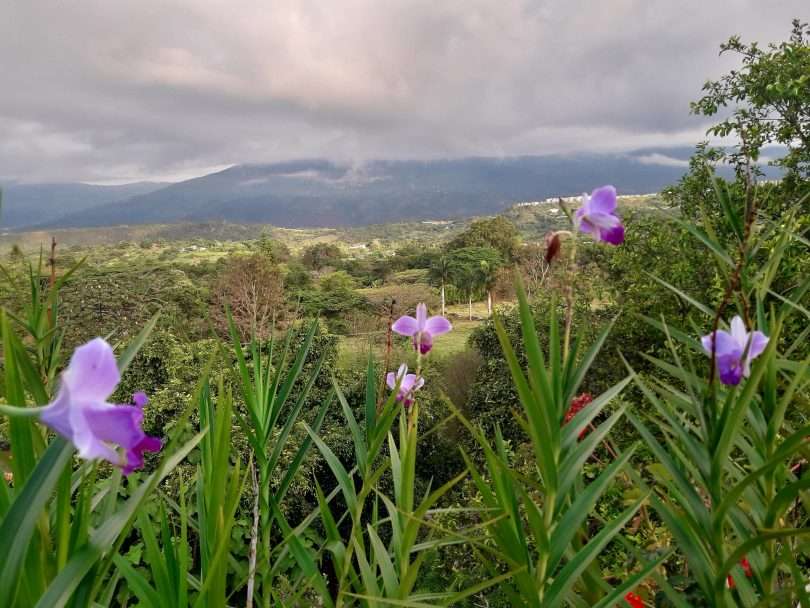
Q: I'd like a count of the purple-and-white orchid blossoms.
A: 5